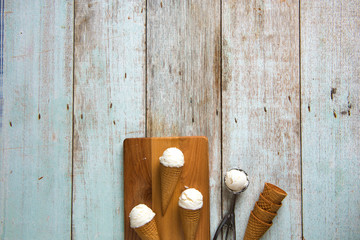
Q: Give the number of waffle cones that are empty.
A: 4